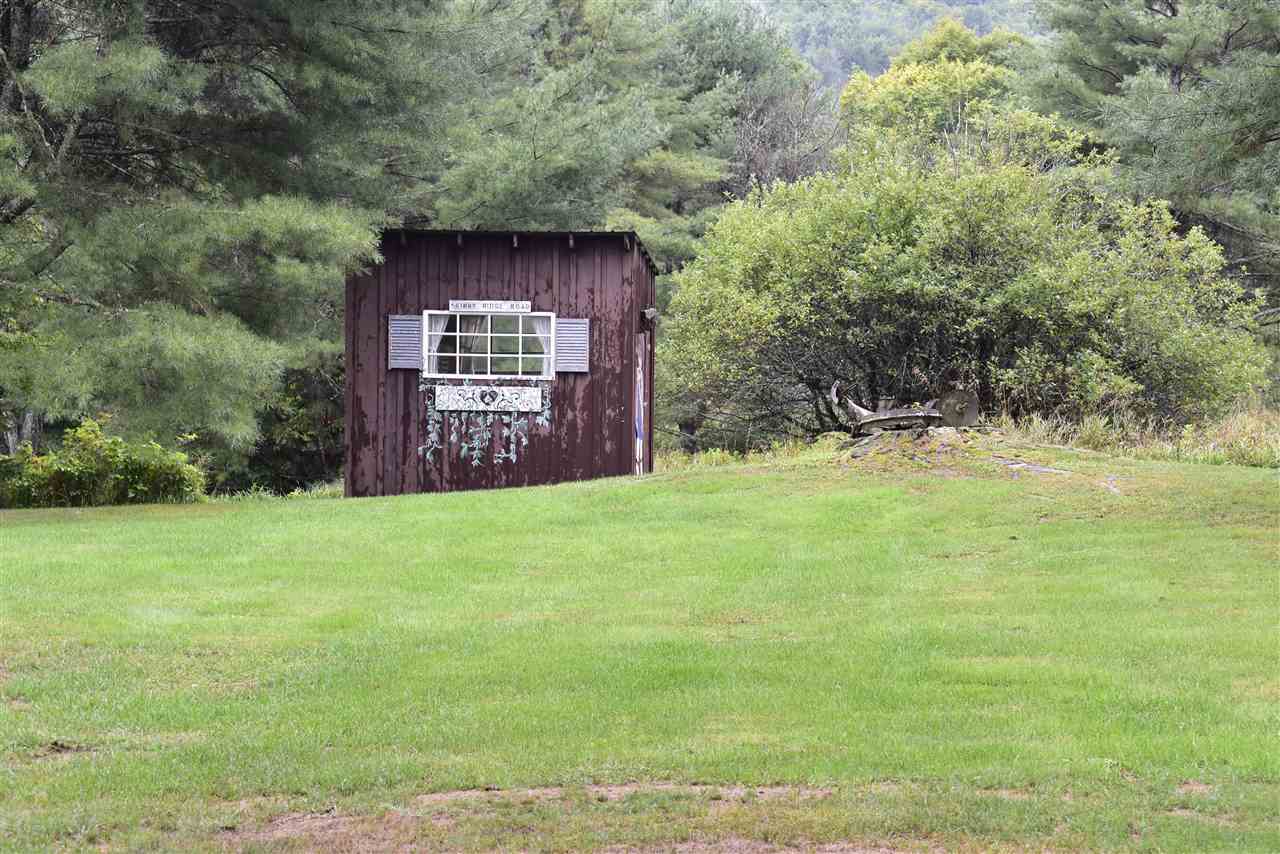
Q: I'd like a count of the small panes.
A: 12